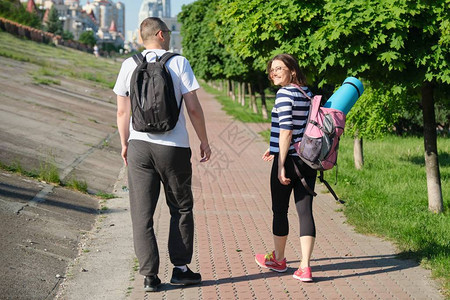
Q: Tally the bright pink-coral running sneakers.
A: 2